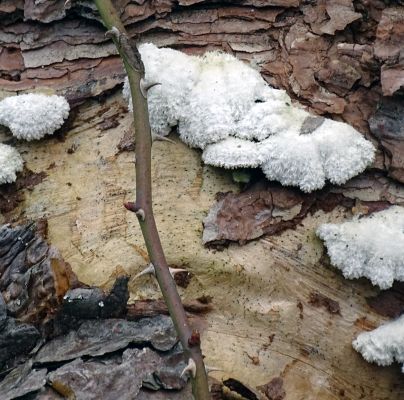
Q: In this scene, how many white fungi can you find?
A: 5